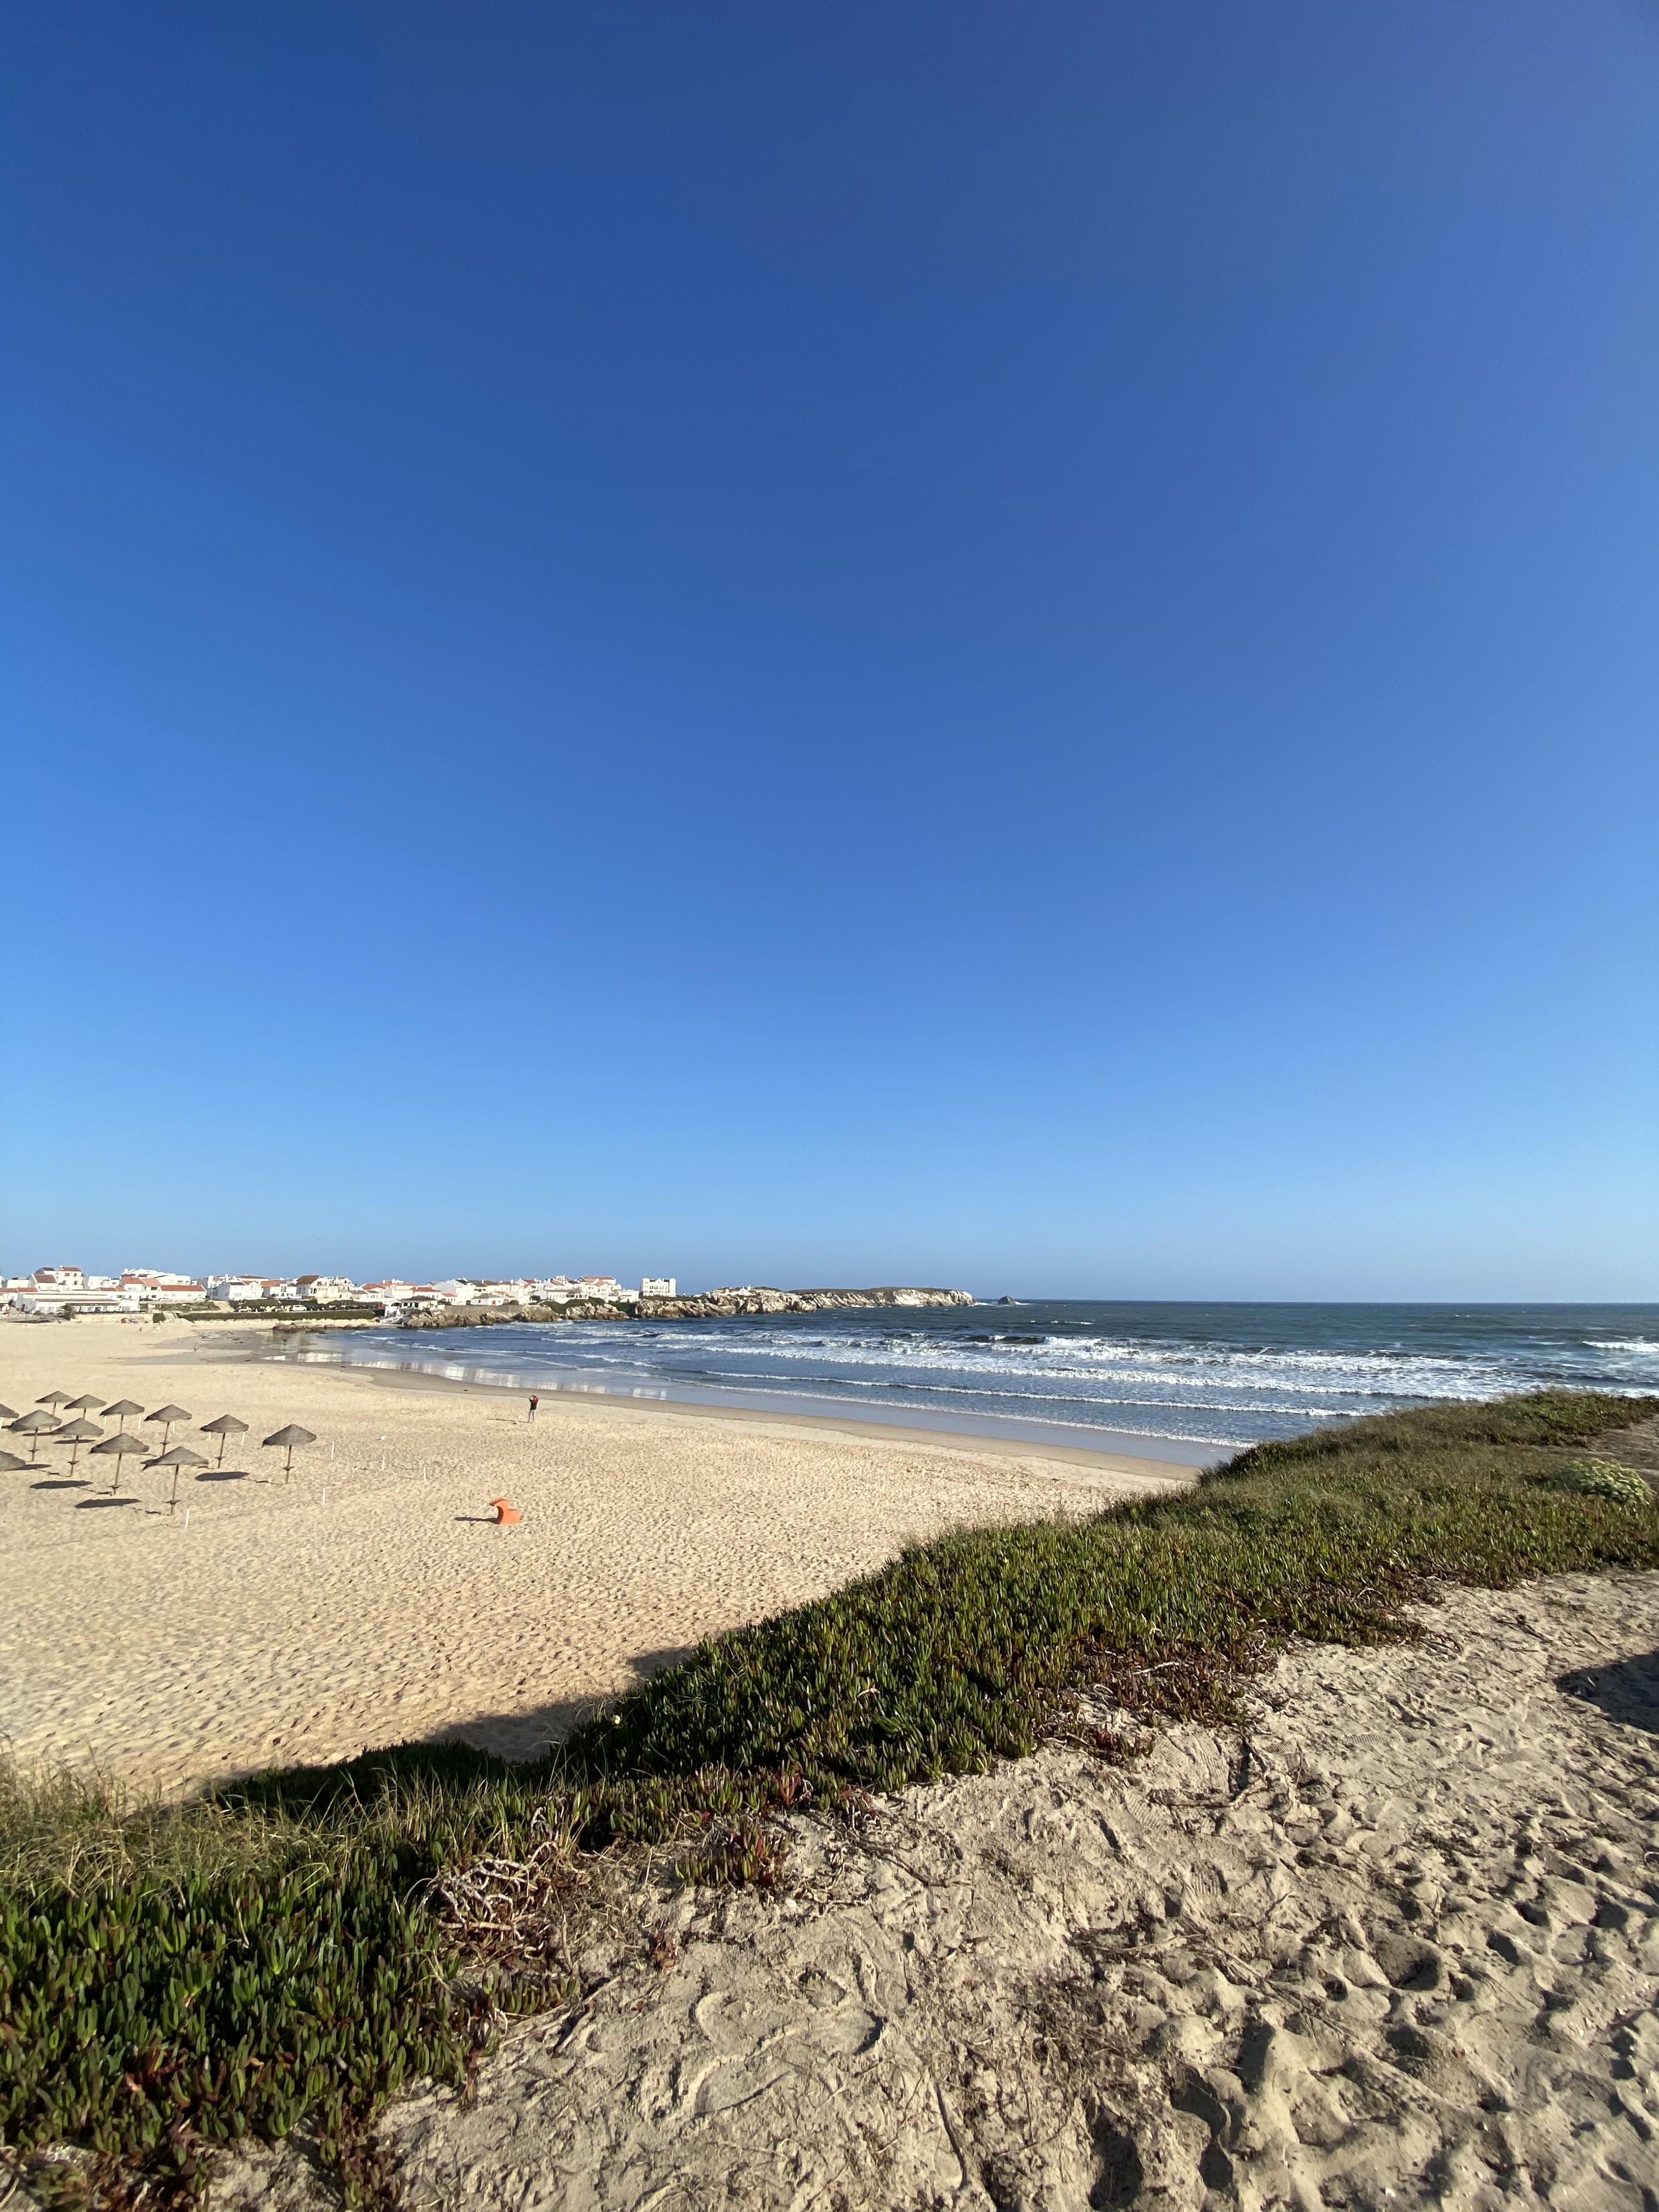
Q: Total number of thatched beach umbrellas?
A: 12